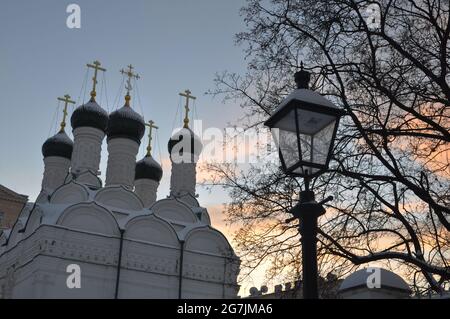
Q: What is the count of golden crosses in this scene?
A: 5